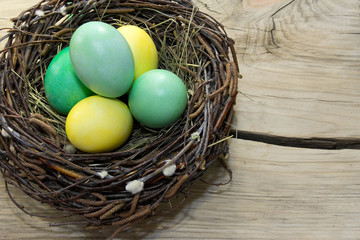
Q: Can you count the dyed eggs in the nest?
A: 5